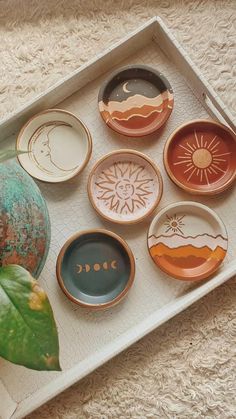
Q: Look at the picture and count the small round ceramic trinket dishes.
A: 6